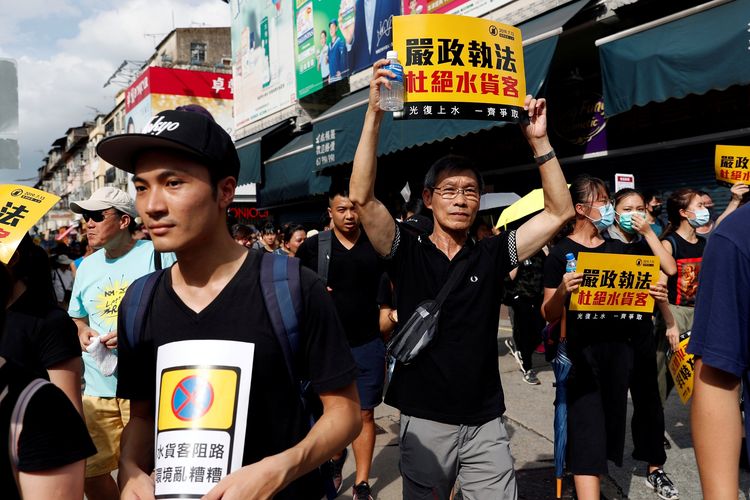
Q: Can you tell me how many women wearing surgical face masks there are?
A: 3